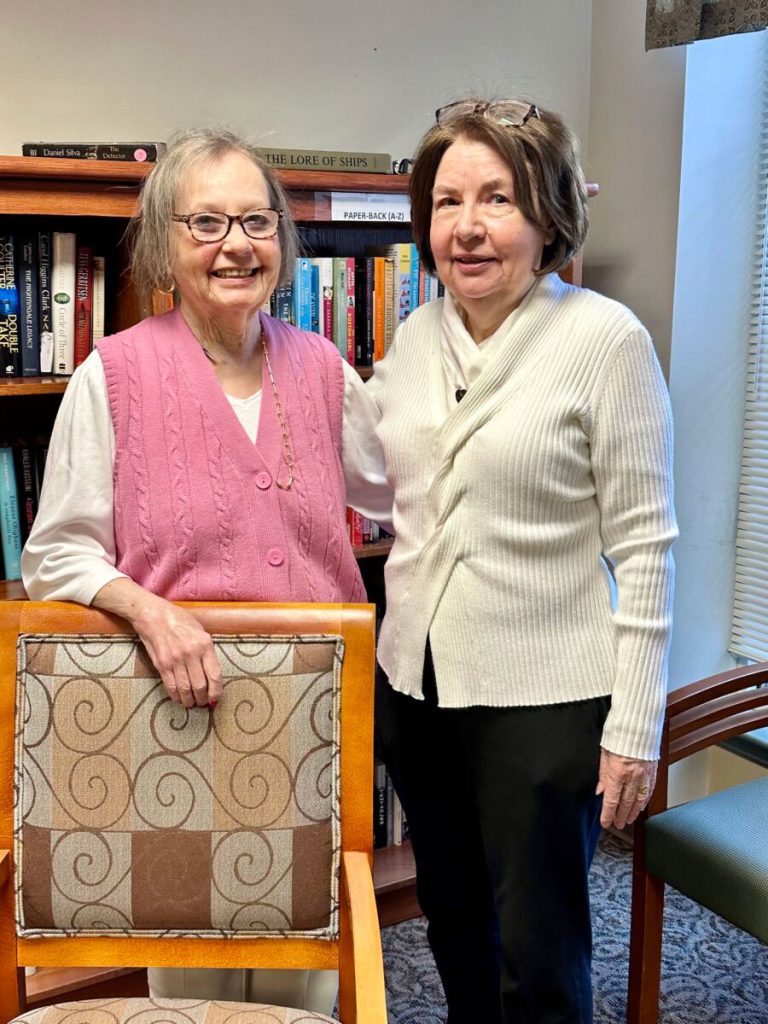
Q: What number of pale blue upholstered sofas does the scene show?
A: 0